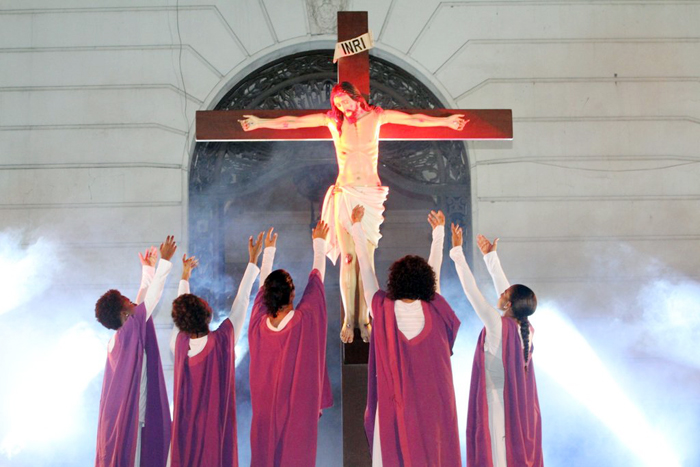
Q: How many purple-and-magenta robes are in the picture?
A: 5